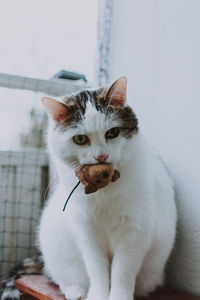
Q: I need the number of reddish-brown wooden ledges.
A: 1